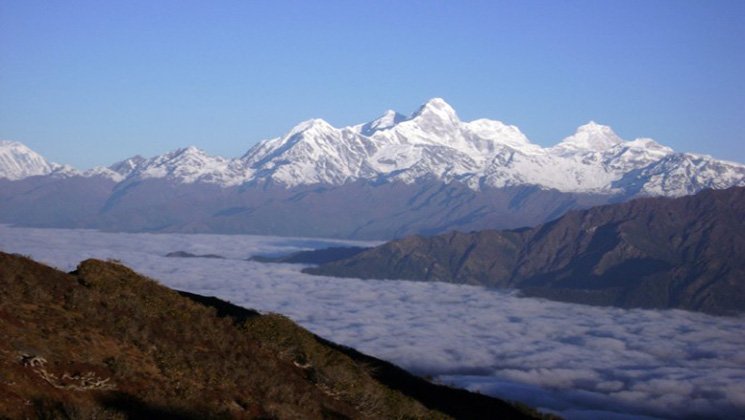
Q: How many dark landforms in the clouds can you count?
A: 2